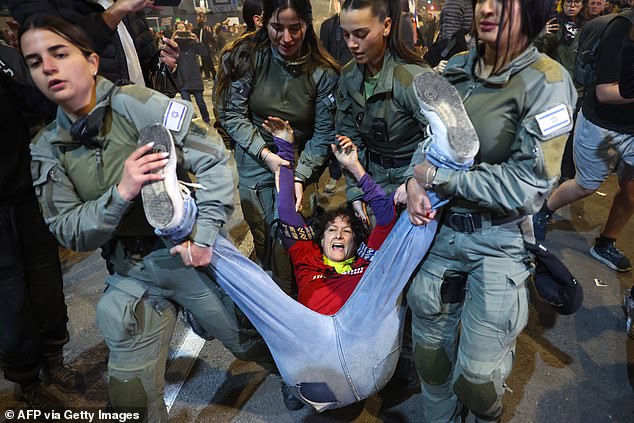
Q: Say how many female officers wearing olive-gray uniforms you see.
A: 4